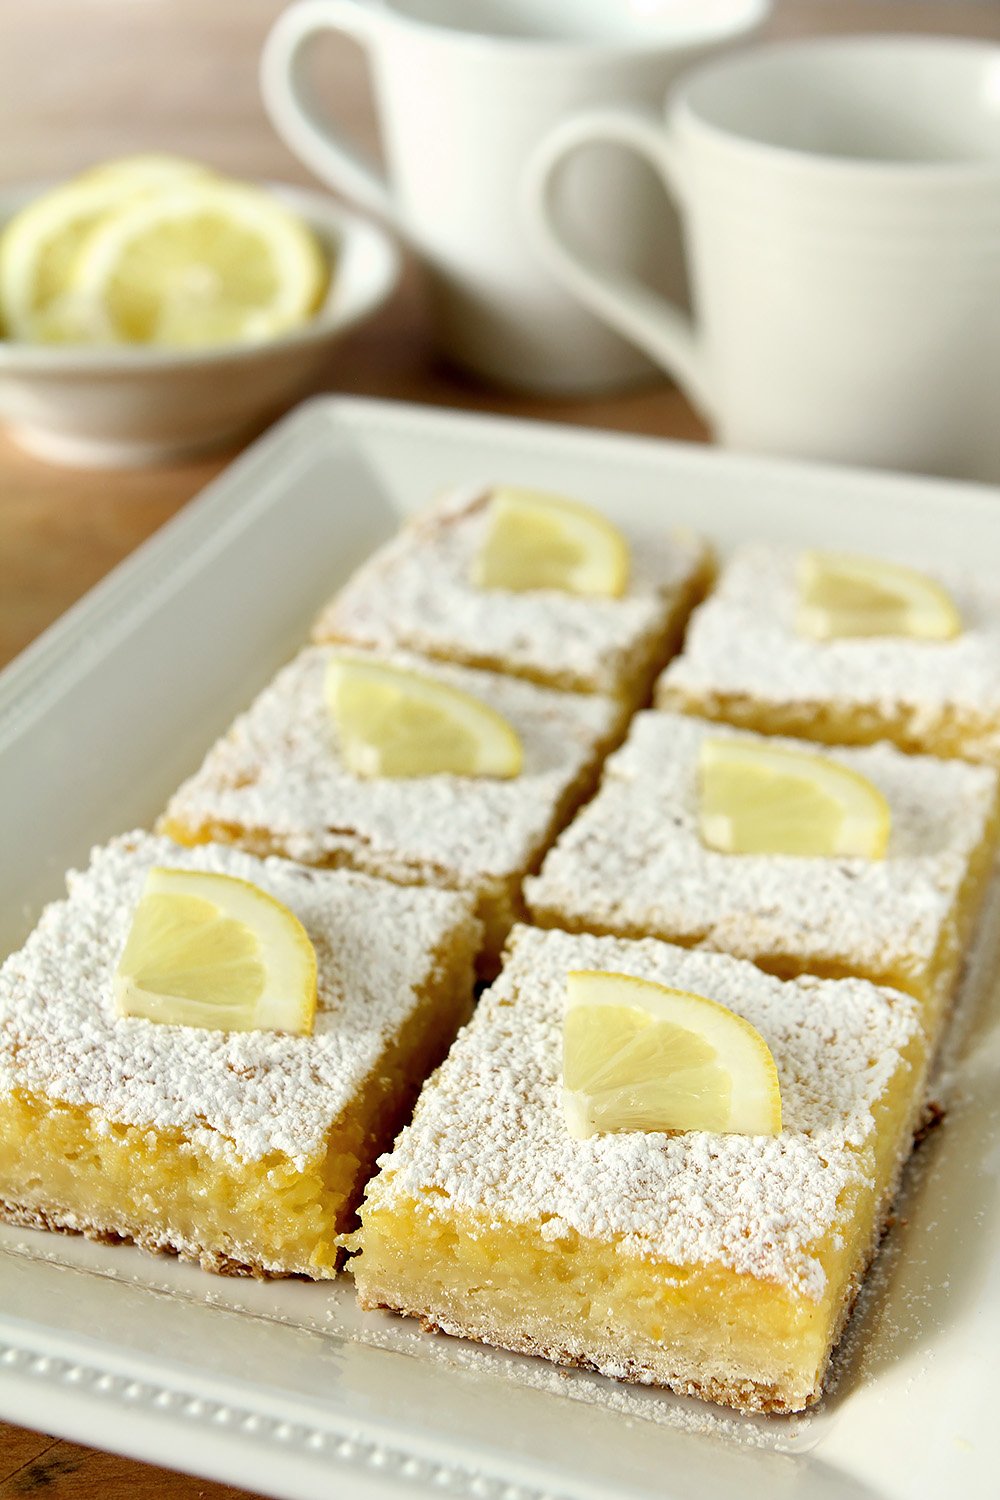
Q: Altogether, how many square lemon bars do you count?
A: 6